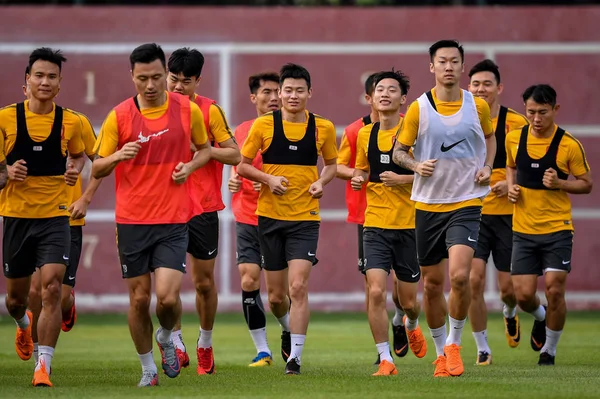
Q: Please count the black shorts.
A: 11